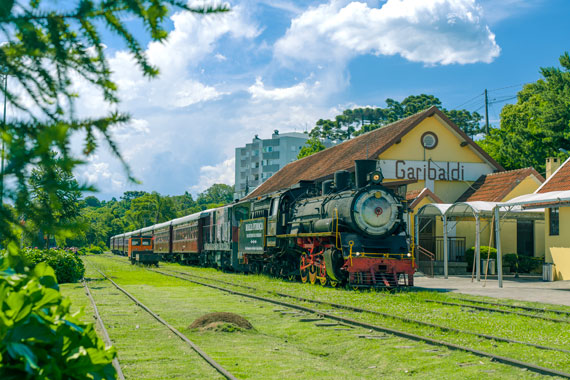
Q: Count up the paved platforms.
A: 1